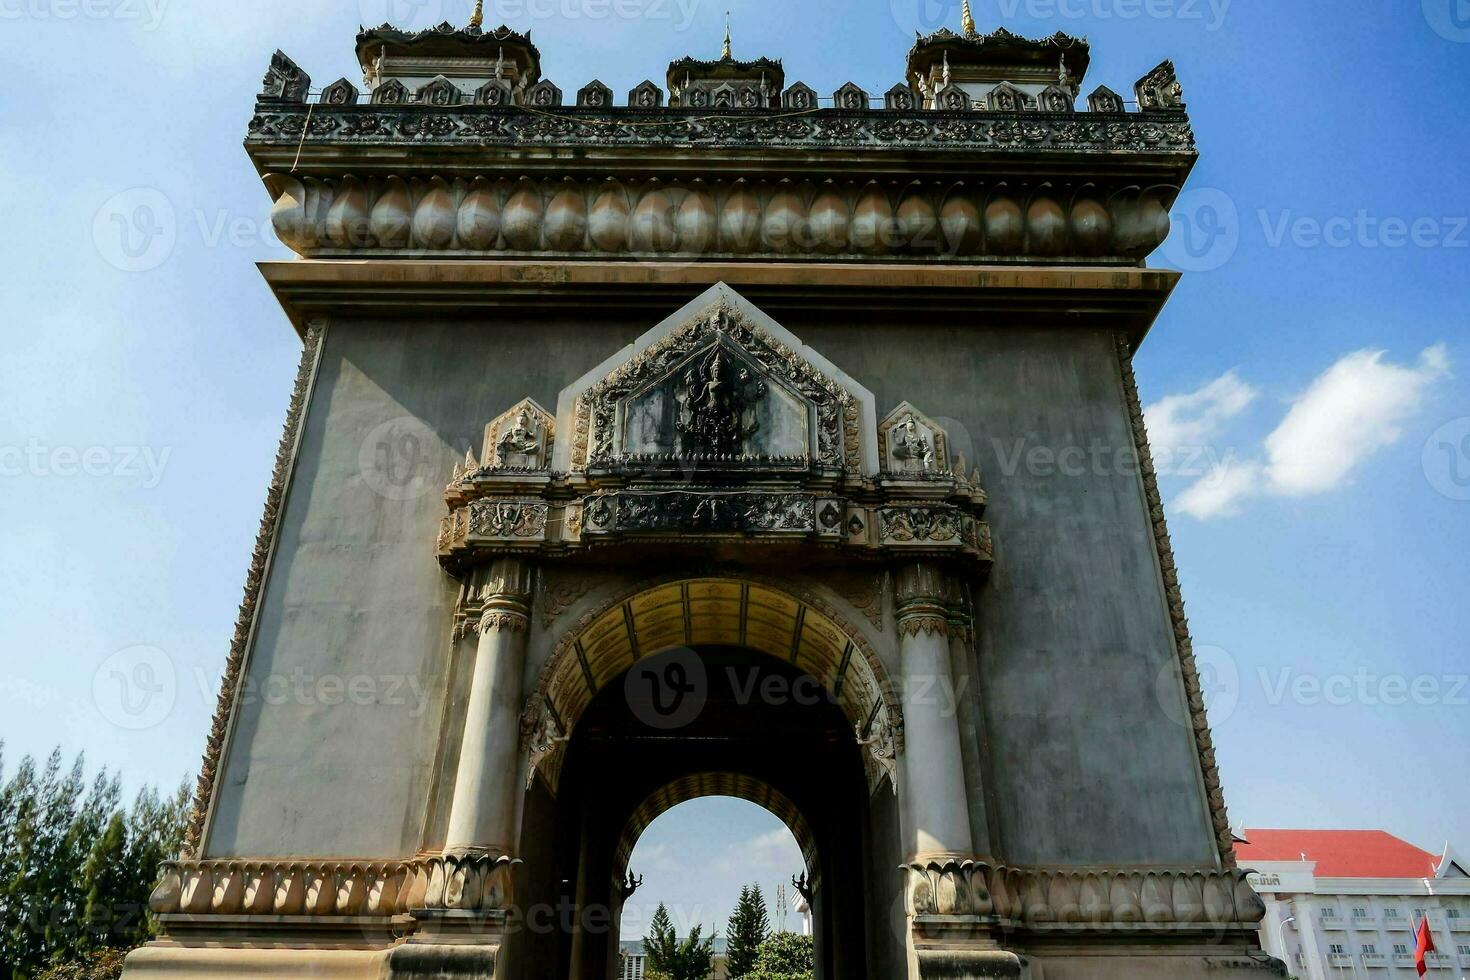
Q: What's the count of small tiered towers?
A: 3